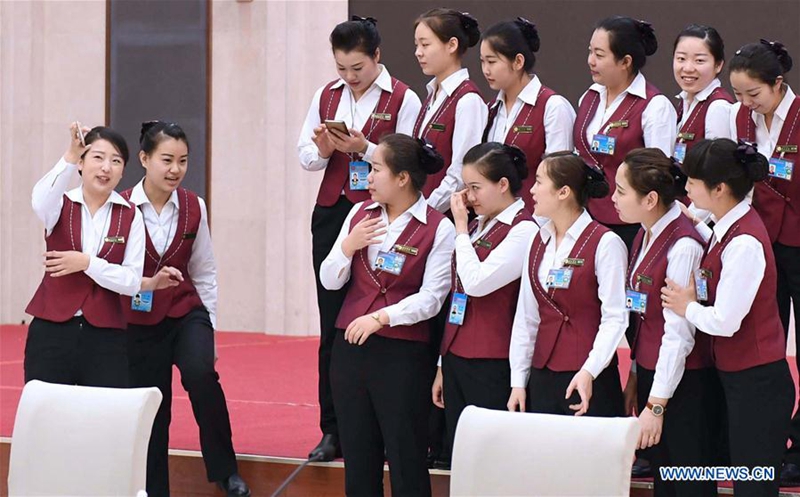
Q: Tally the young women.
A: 13